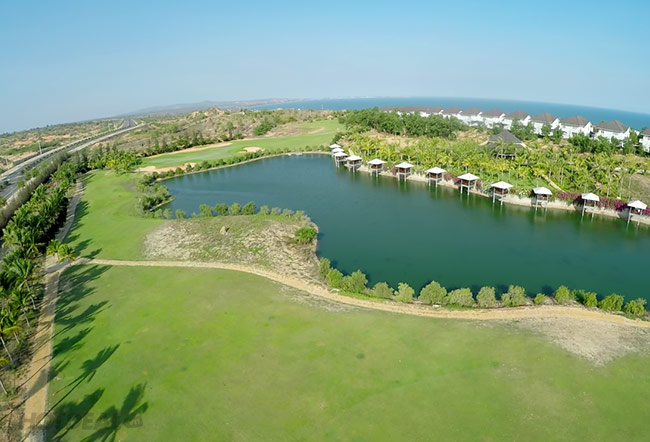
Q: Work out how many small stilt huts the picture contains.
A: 12